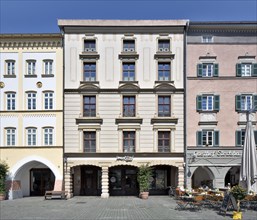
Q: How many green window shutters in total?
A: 12